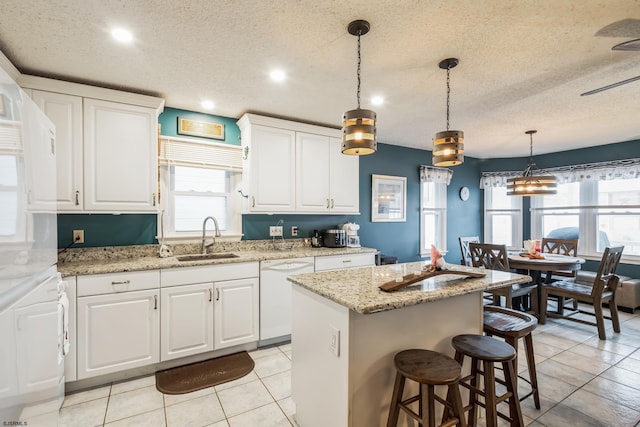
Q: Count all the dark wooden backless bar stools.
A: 3